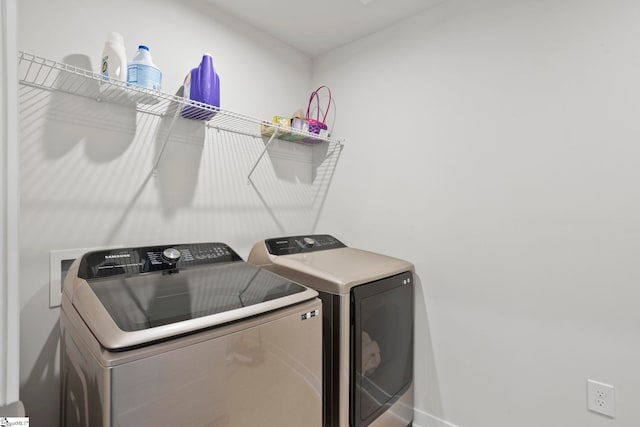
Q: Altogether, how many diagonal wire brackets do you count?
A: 2